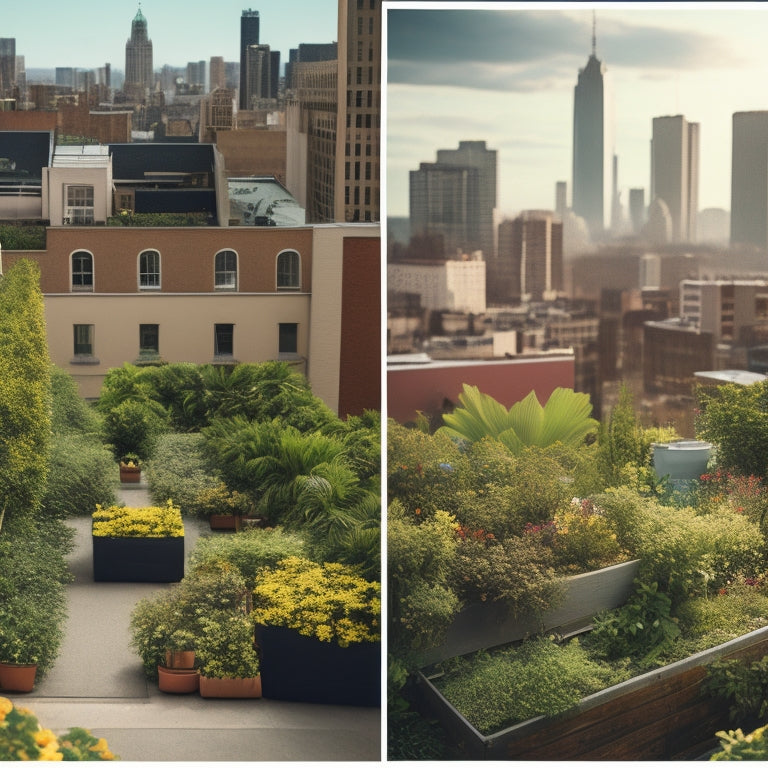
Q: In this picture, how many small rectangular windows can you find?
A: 4